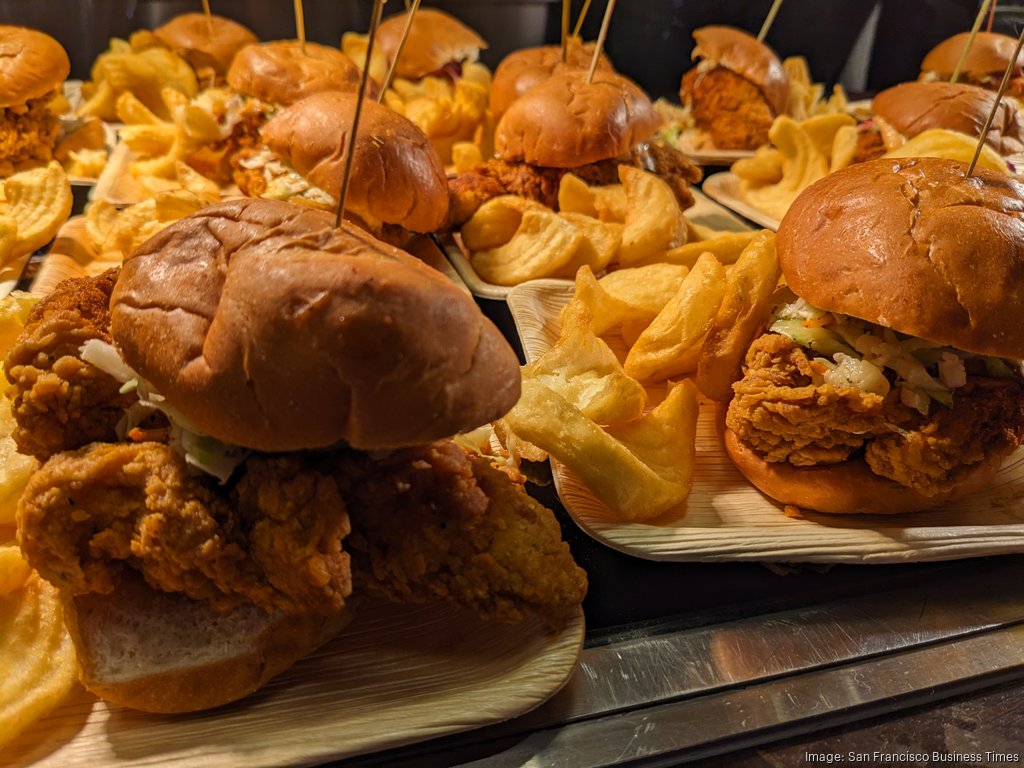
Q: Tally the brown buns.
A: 12